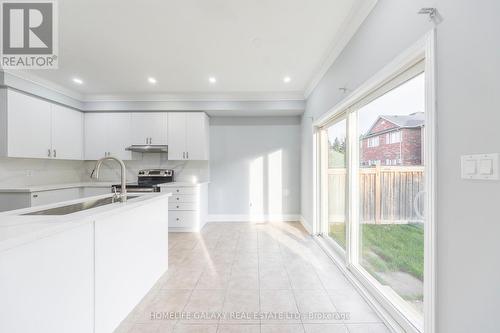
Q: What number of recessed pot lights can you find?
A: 4